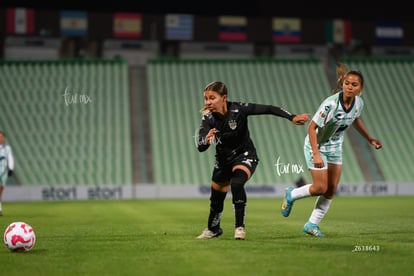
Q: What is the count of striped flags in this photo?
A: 8